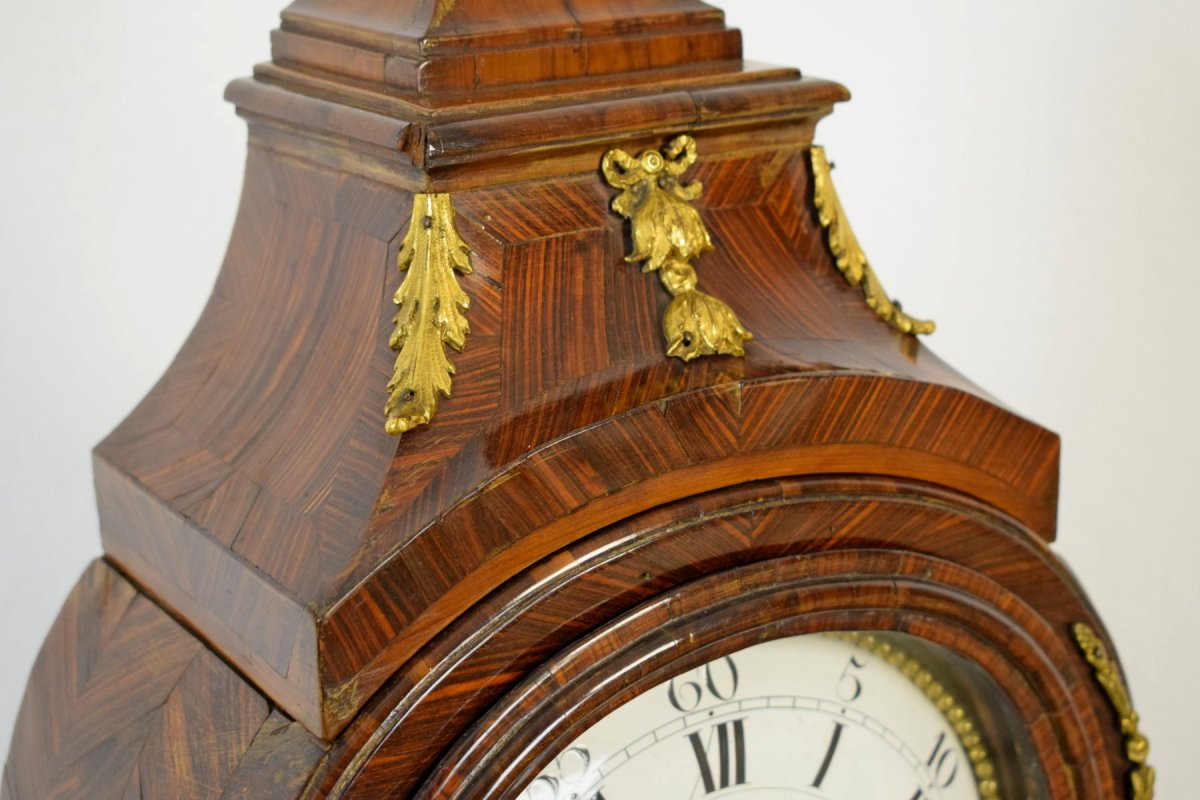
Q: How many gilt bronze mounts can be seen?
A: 4